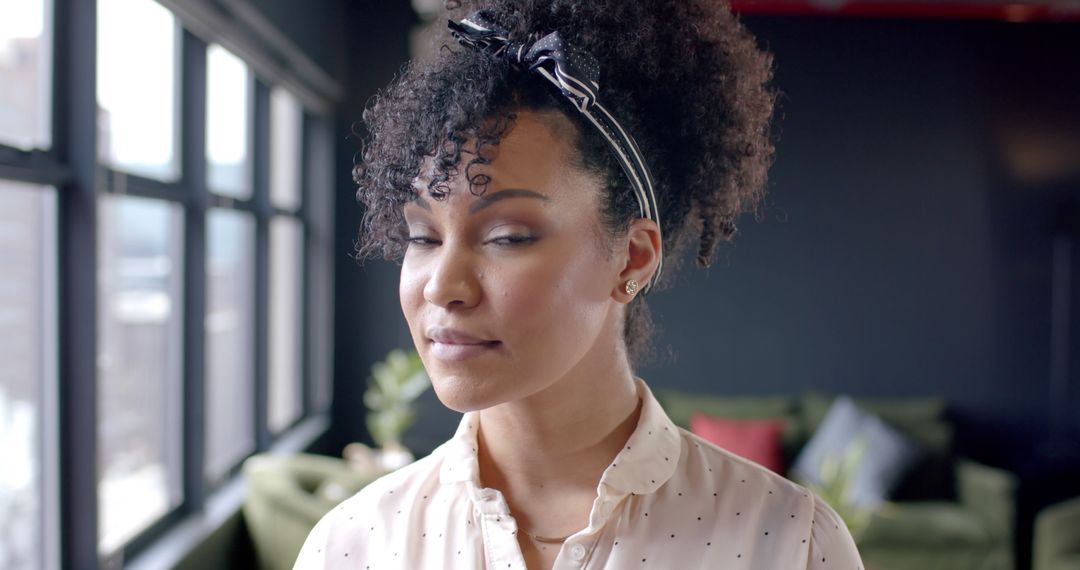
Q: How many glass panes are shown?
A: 8